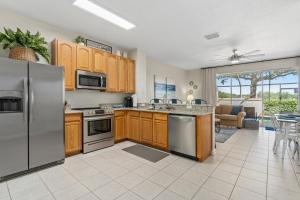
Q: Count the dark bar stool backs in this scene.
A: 3